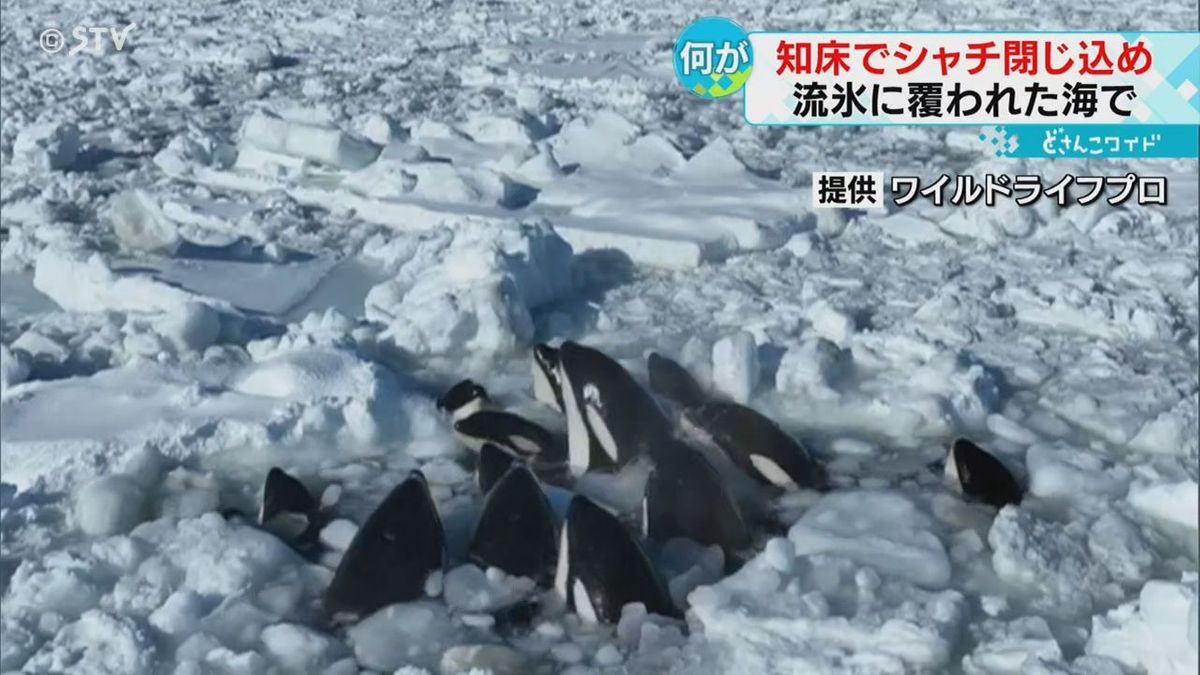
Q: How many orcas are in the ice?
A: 13